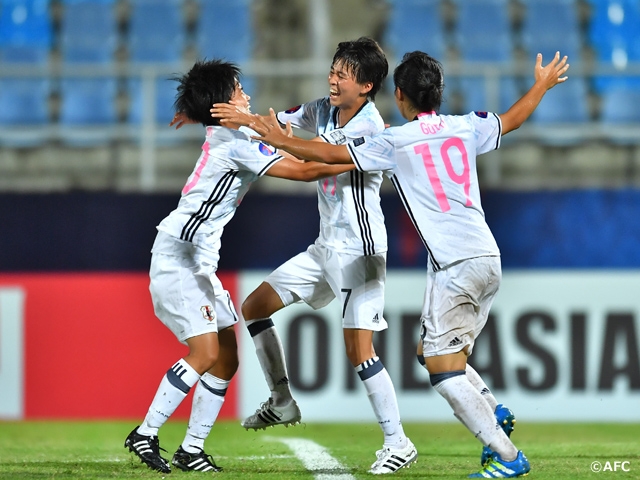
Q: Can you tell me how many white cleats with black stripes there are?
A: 2